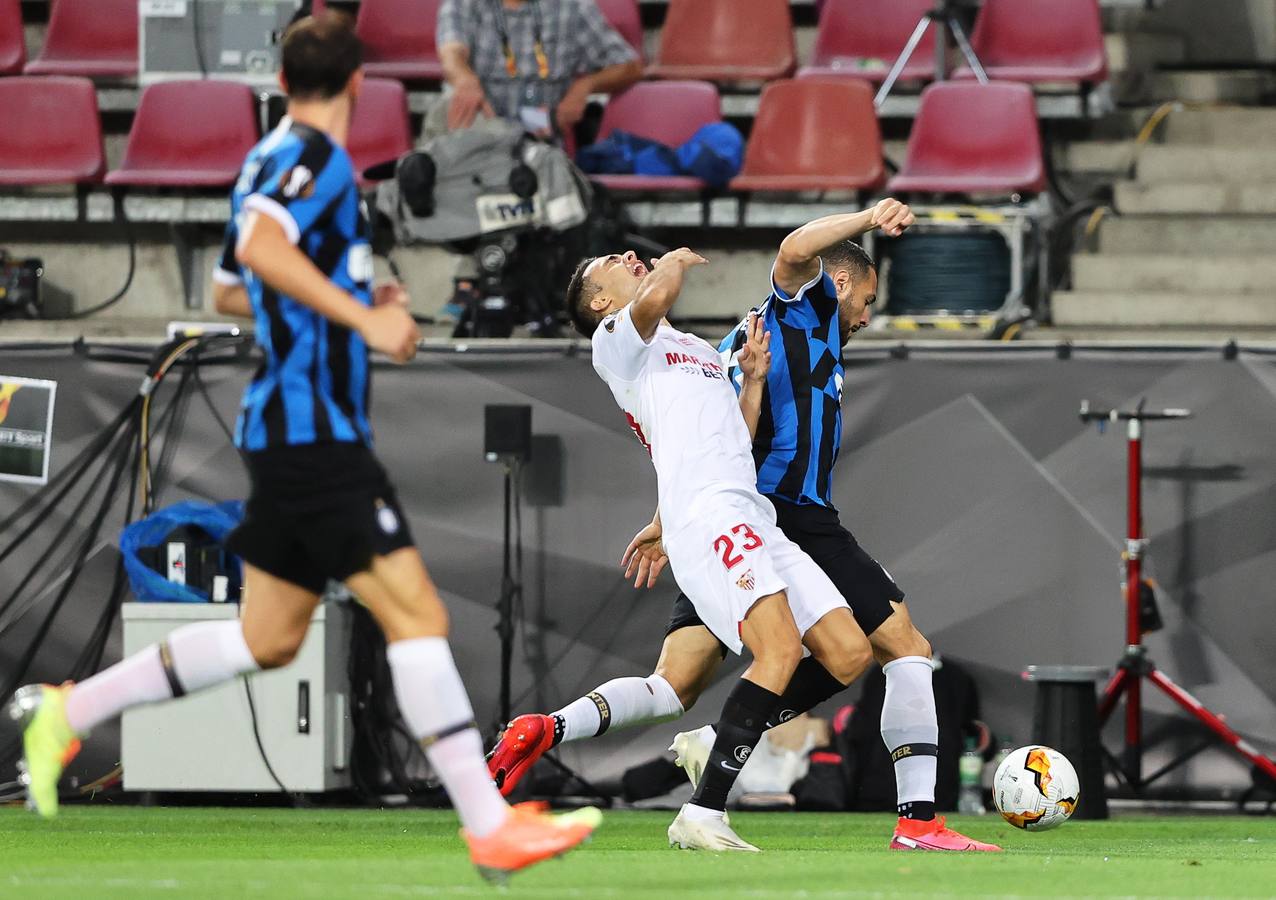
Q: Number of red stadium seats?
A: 13